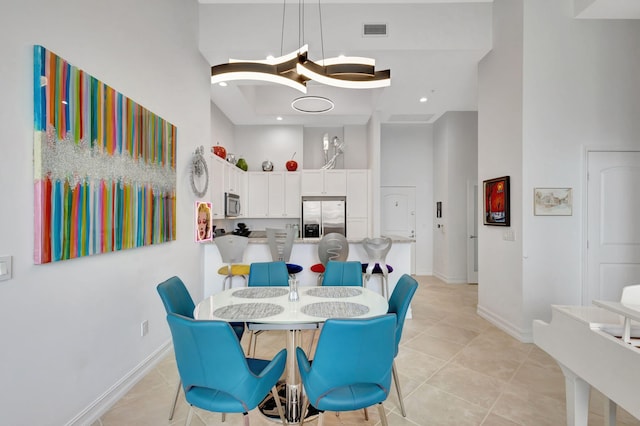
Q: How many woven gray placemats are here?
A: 4